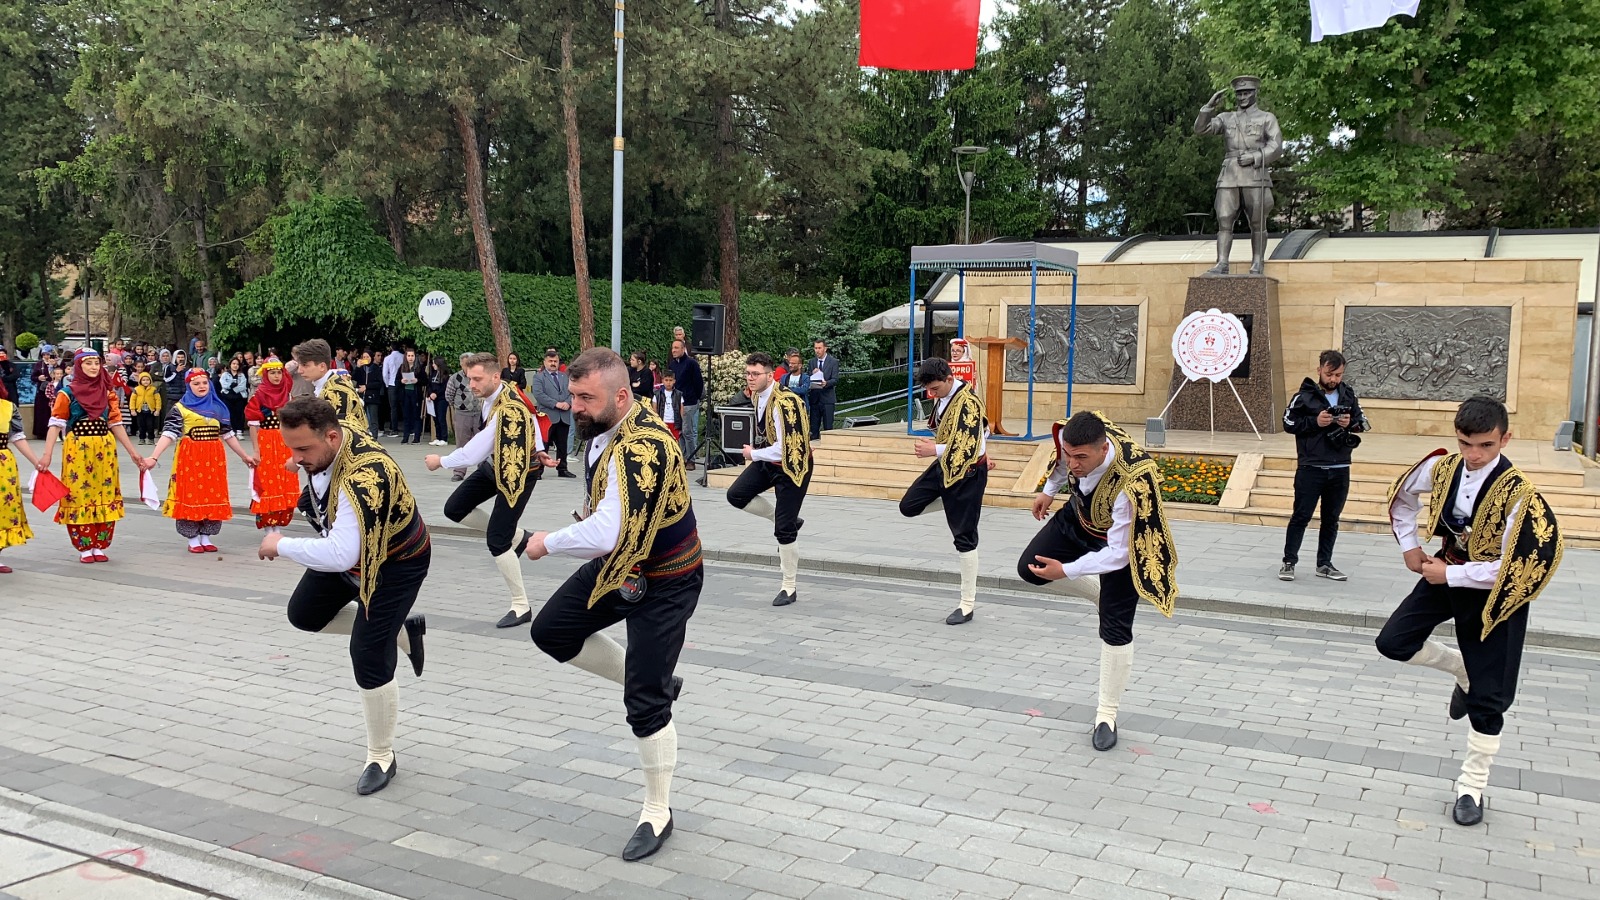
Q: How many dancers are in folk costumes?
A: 12